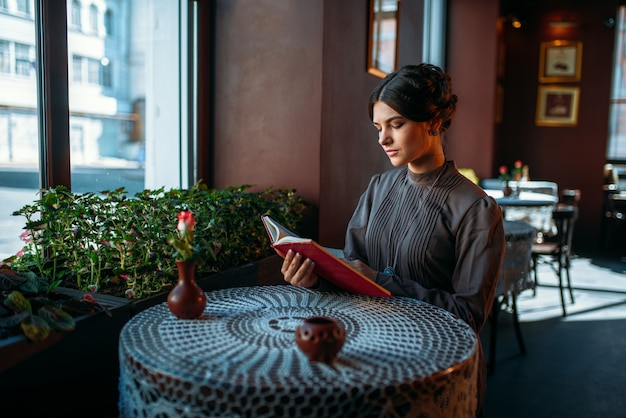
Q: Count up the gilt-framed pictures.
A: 2